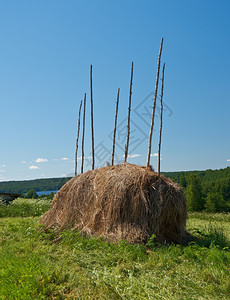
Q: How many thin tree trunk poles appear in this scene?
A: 7